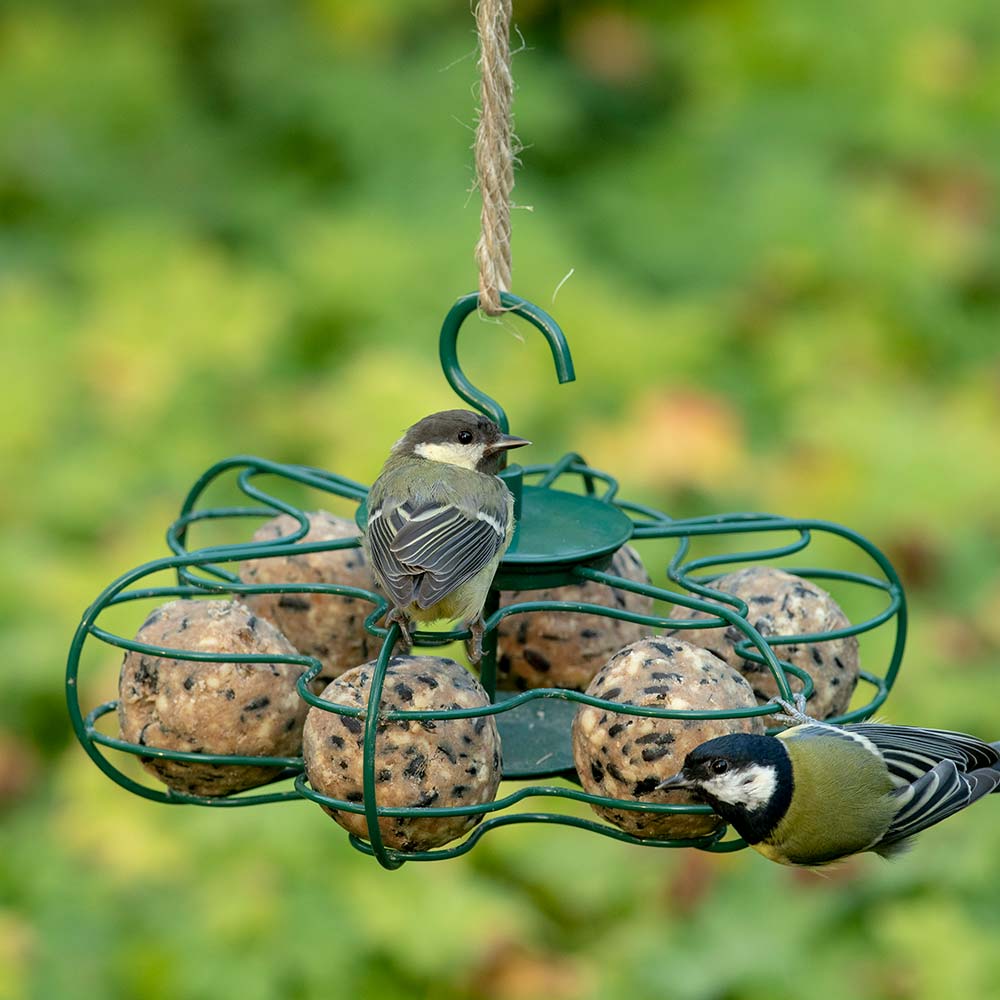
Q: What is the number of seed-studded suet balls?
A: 6